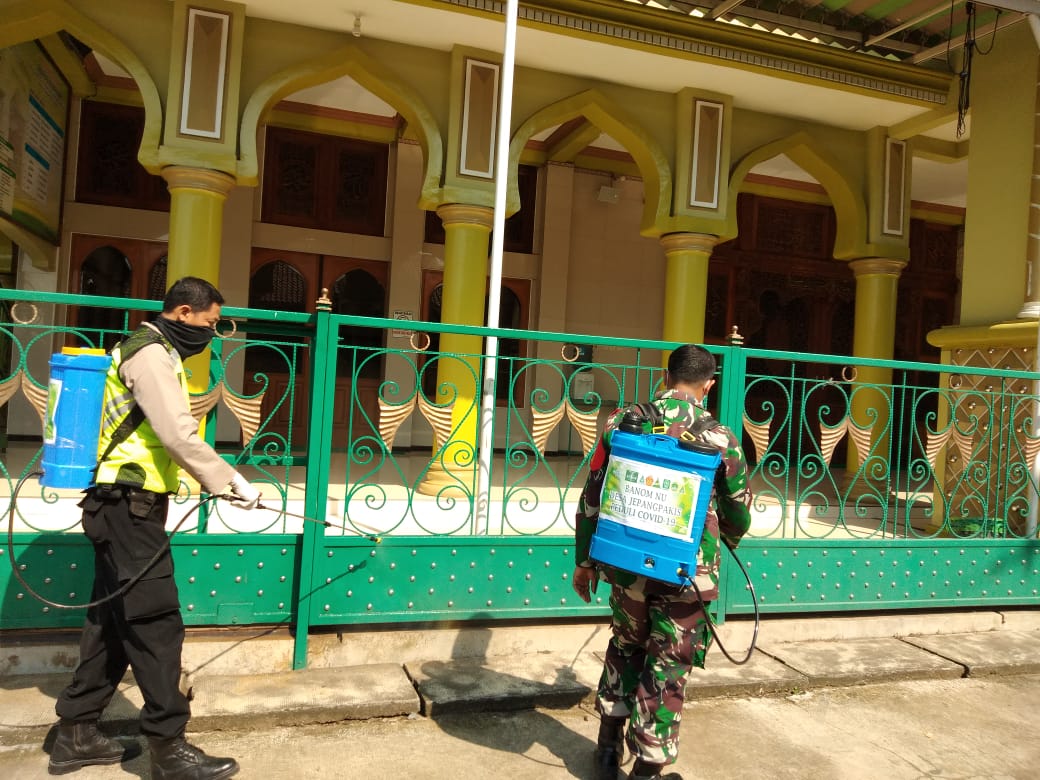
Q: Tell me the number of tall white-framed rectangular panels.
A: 4